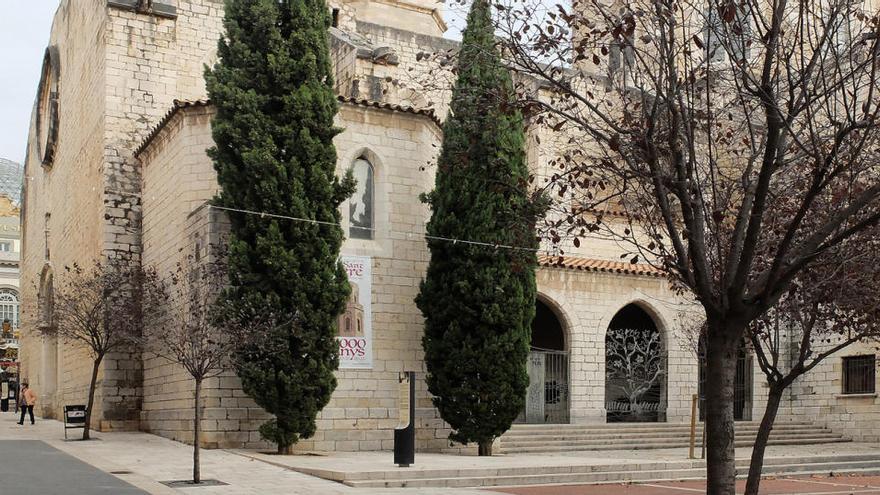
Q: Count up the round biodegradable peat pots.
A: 0